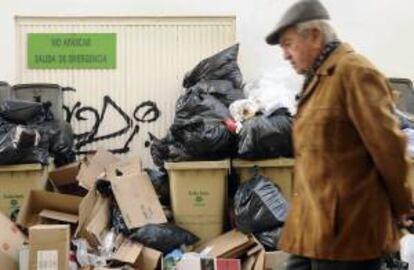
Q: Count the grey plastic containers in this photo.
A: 3